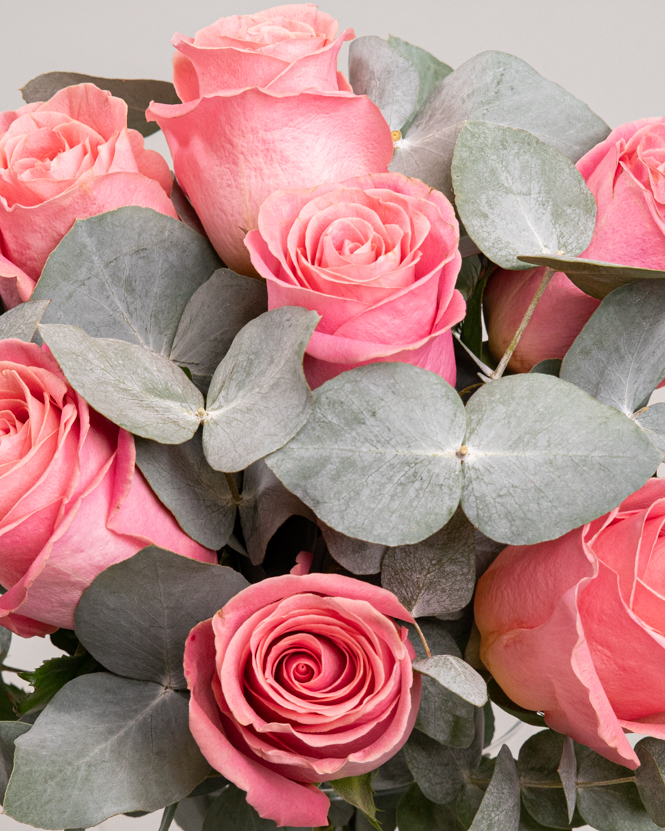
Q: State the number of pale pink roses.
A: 7